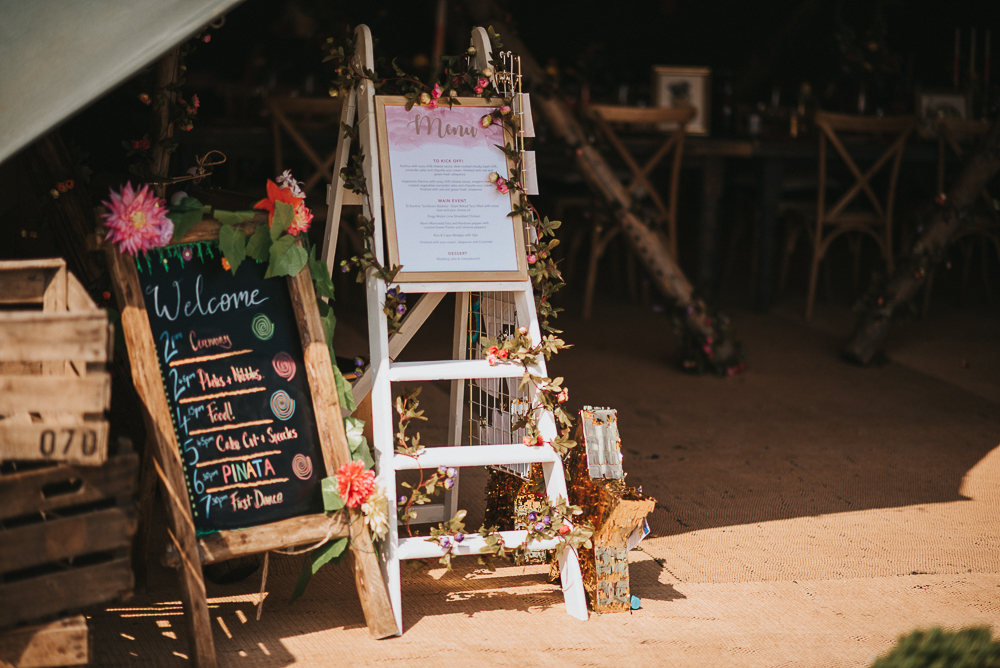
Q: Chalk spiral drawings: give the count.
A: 4